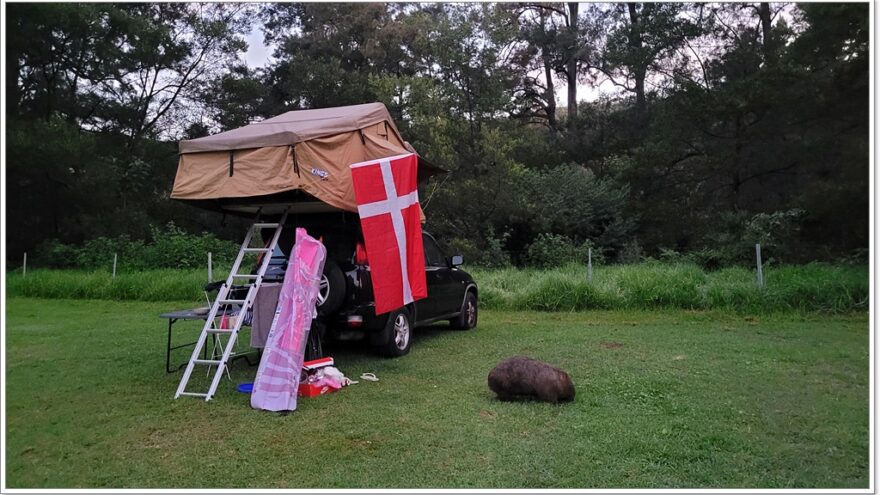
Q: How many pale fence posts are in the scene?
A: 5